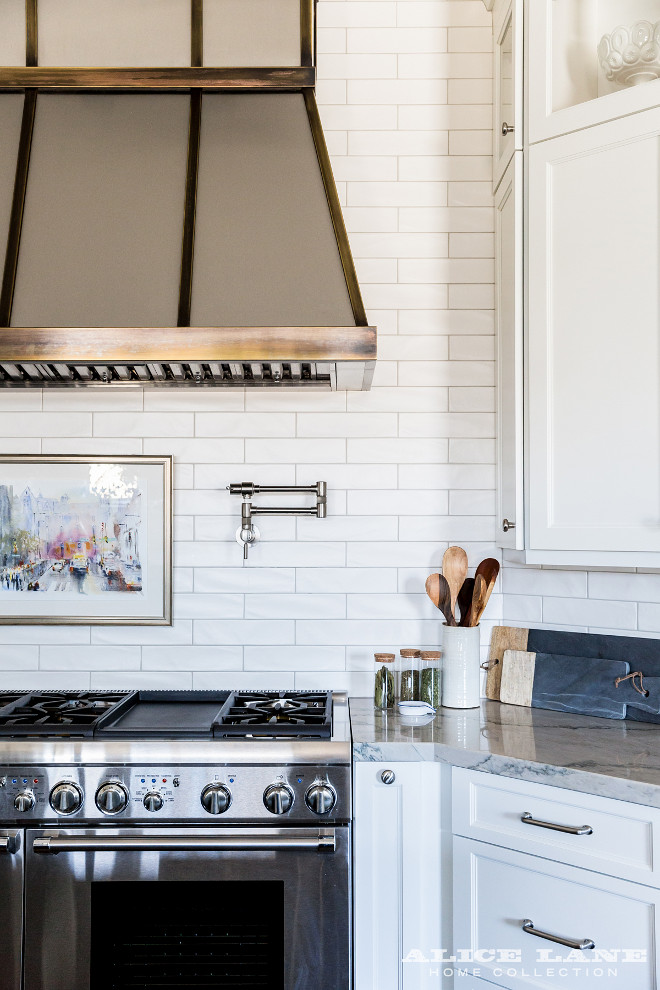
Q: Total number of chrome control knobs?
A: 7